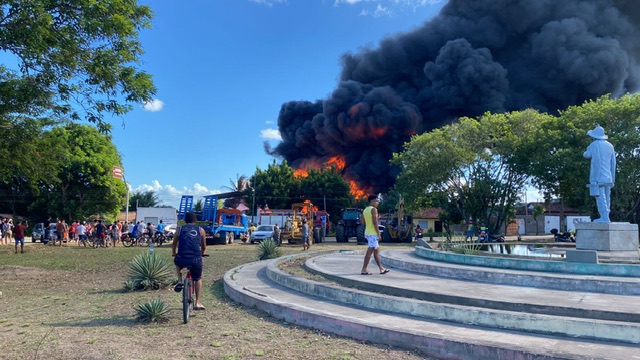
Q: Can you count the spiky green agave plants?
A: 3